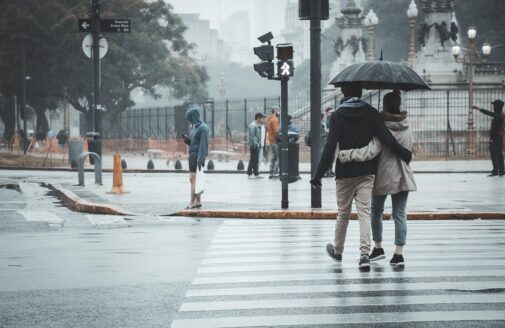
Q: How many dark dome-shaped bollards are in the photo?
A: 5